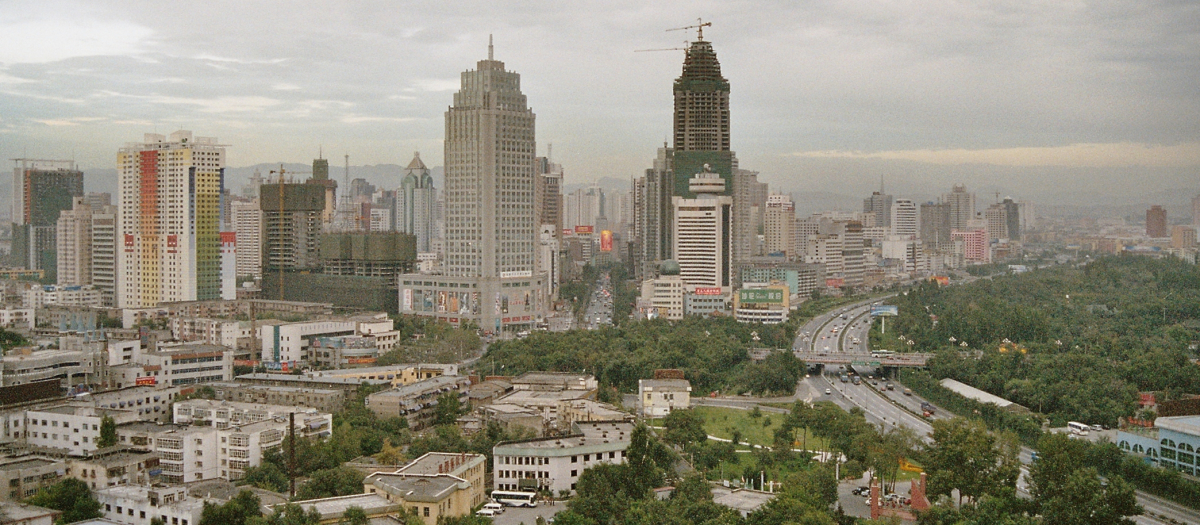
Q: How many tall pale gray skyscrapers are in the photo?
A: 1